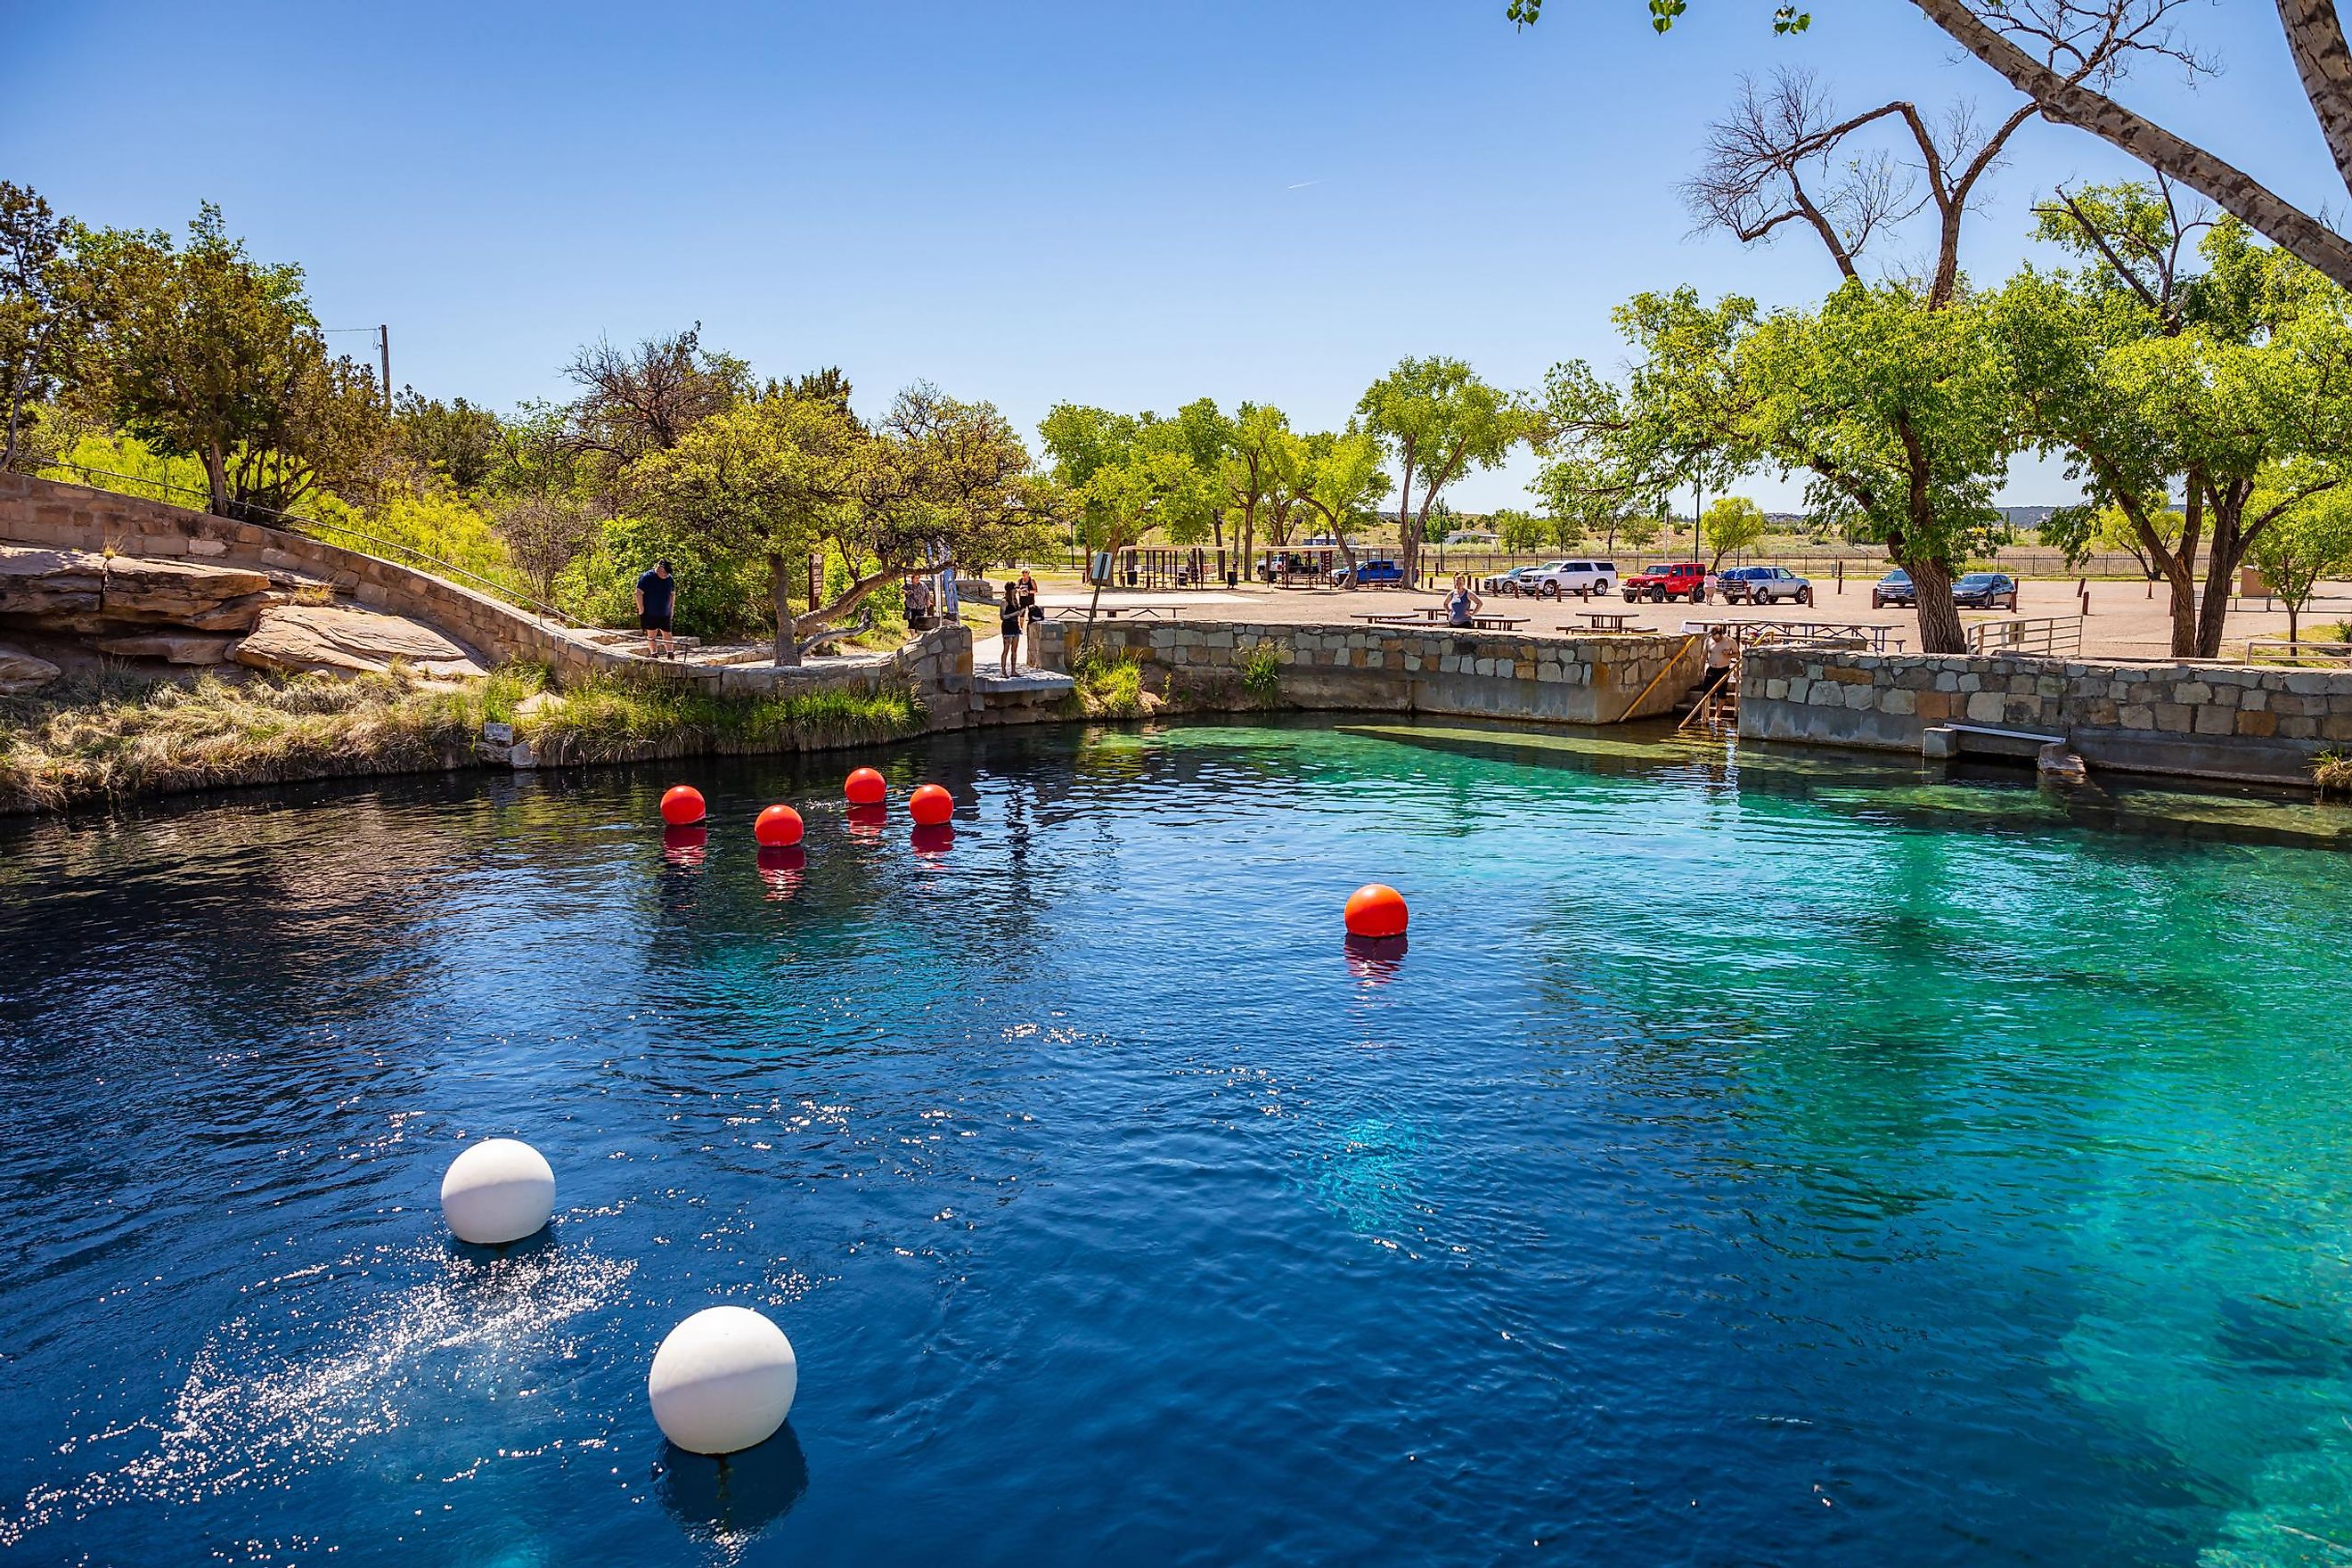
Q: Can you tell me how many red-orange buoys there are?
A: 5